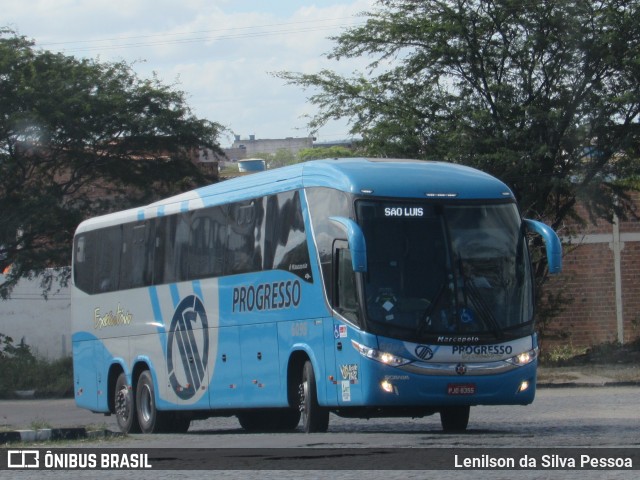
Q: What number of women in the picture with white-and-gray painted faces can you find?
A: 0